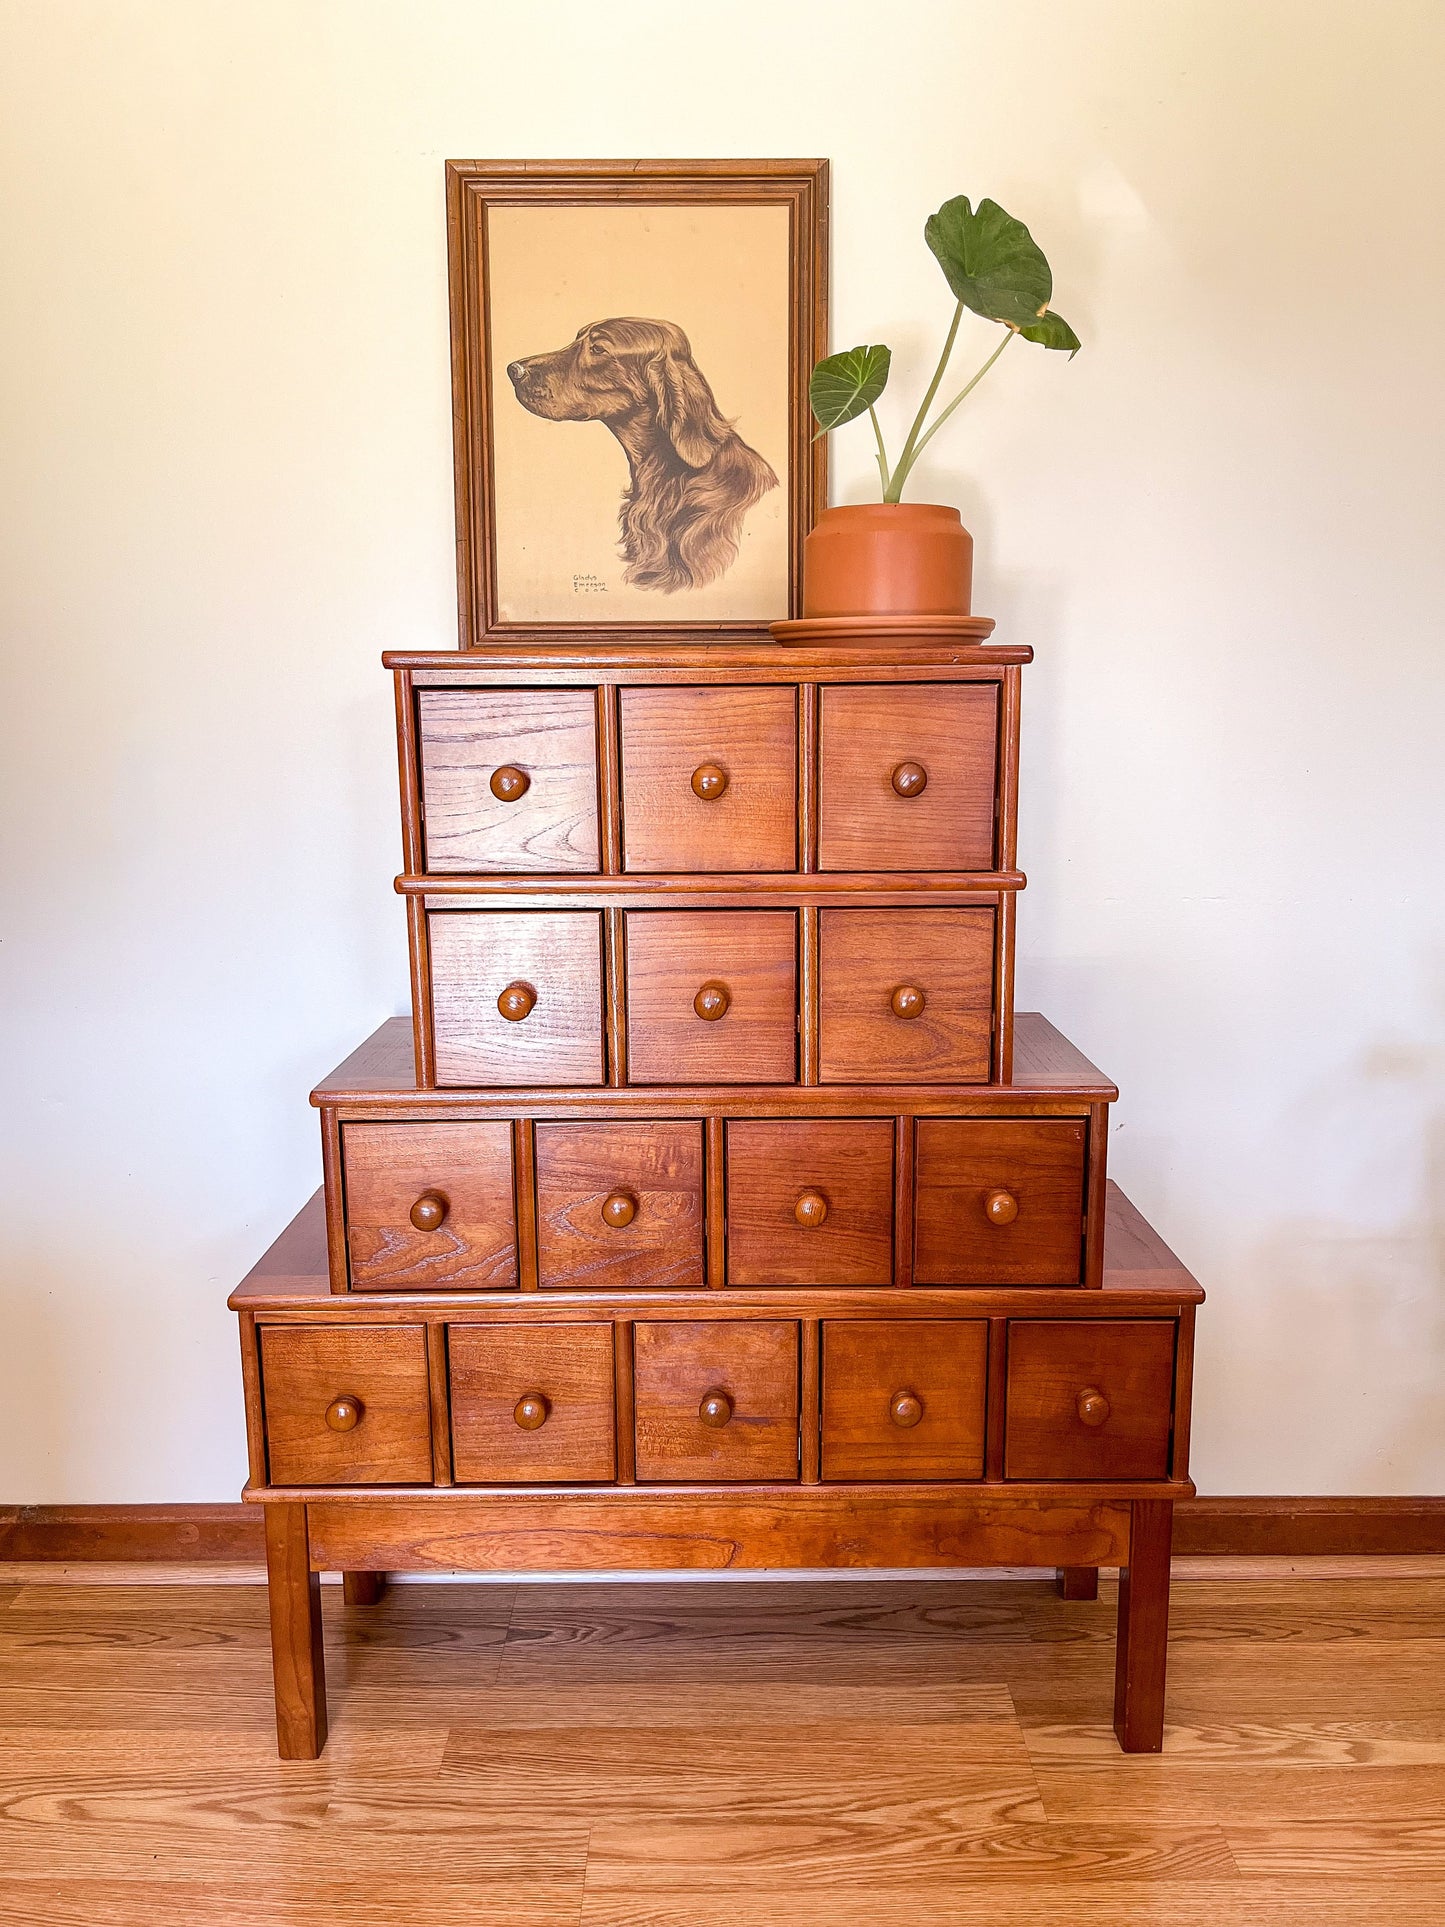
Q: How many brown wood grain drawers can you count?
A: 15